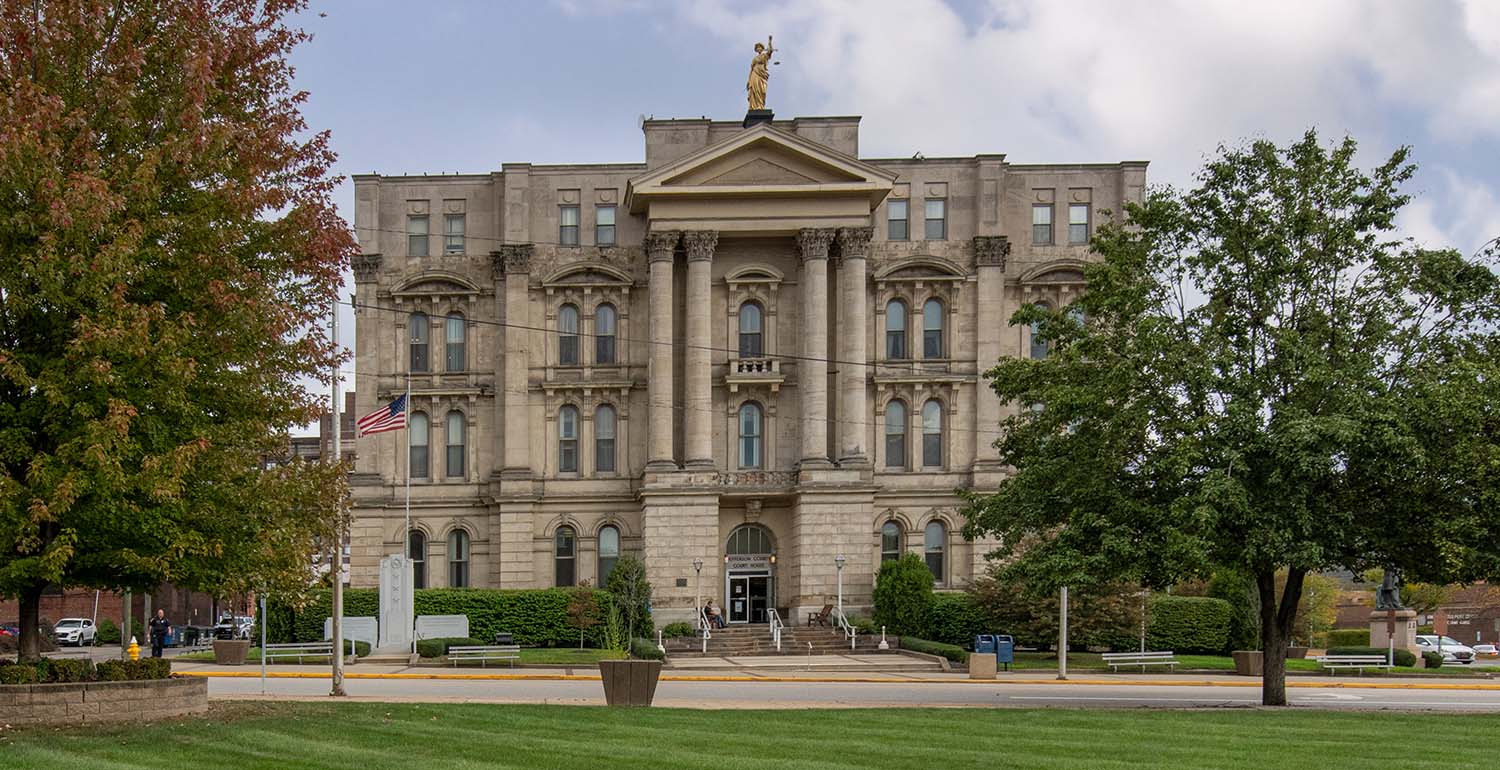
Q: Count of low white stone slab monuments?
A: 2